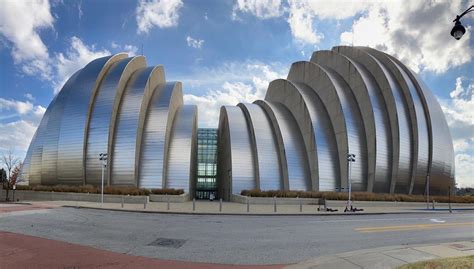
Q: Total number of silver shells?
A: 14